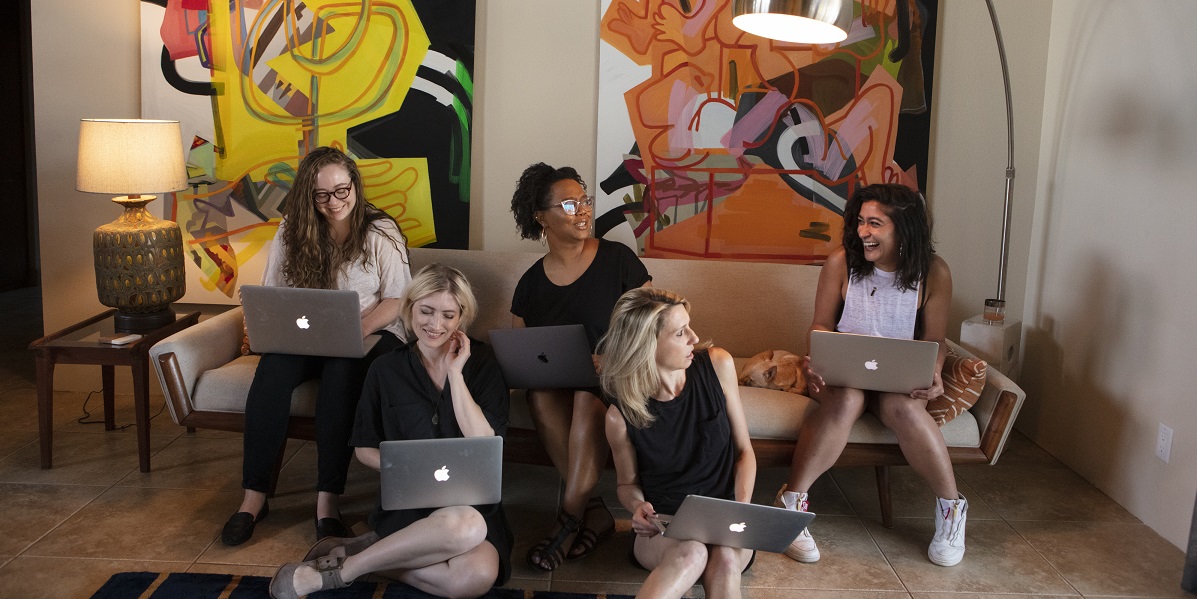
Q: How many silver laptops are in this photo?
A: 4